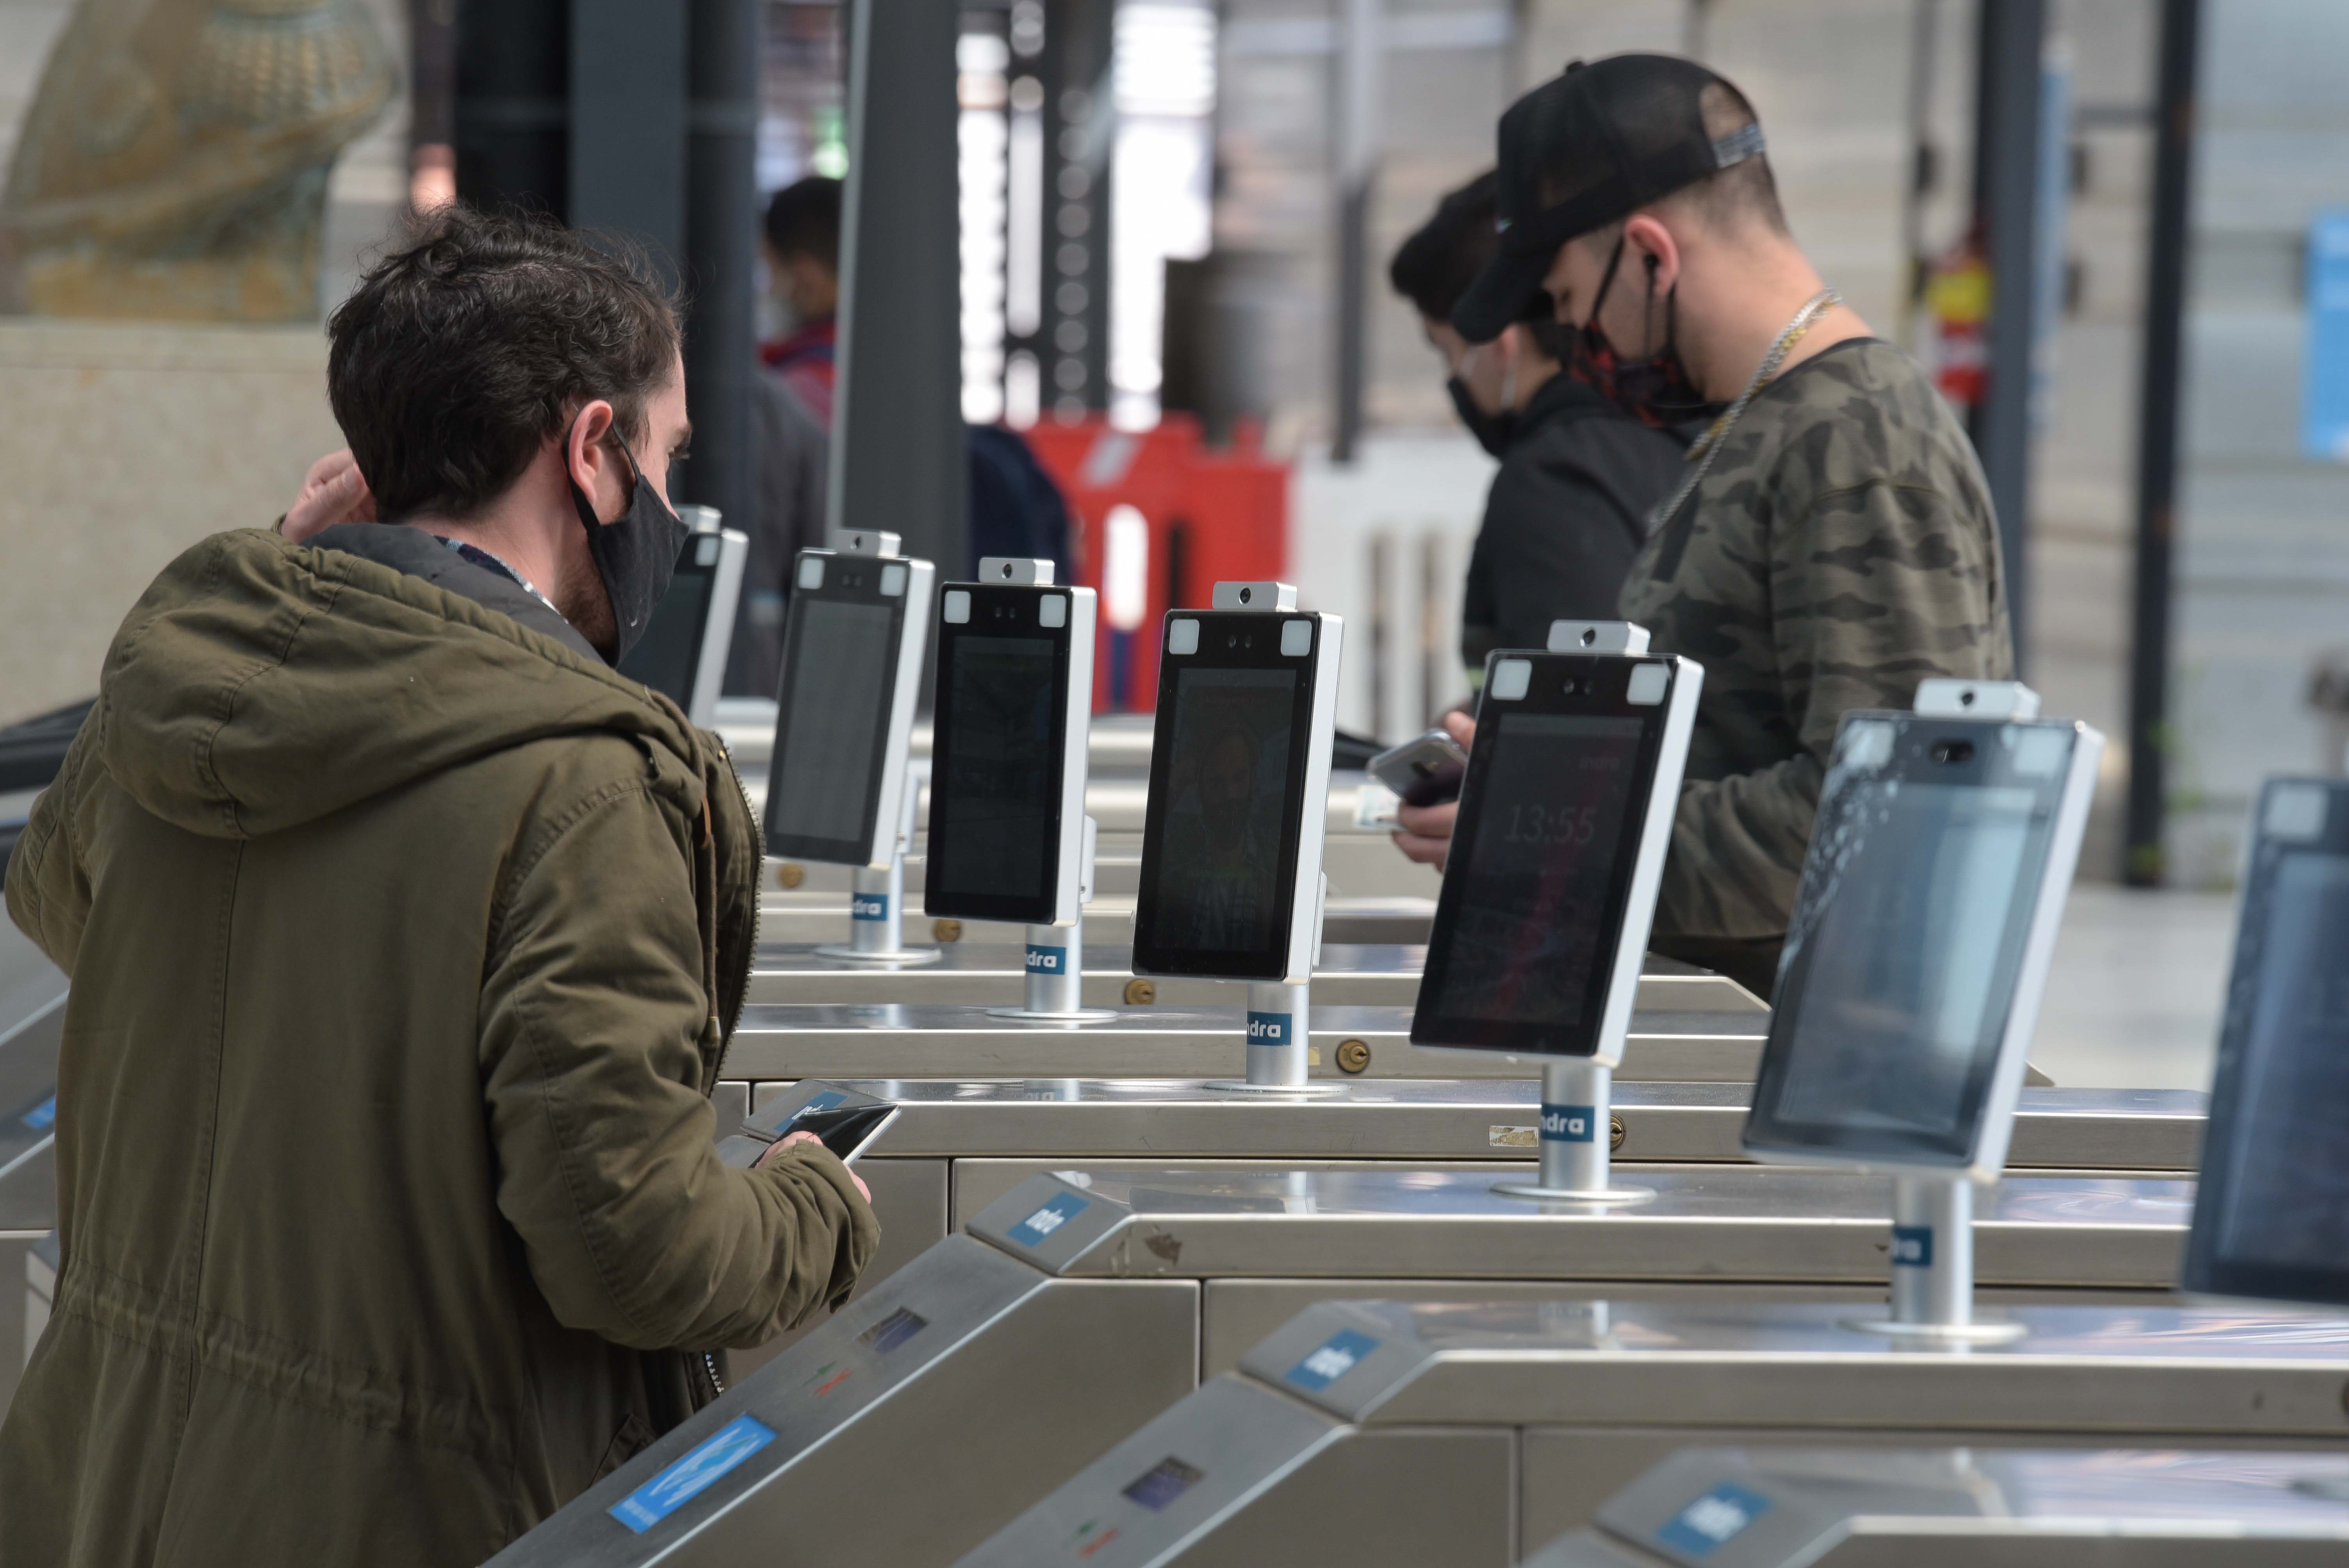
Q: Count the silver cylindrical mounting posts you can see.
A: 5